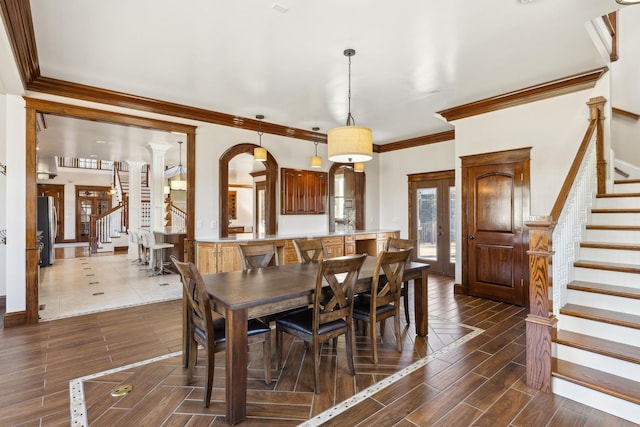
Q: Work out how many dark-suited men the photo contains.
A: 0